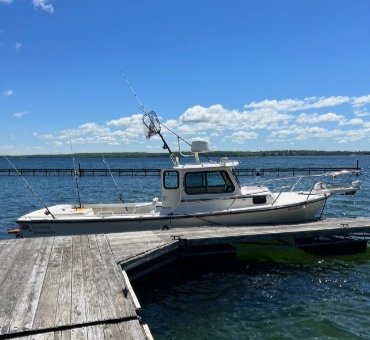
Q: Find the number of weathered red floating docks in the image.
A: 0